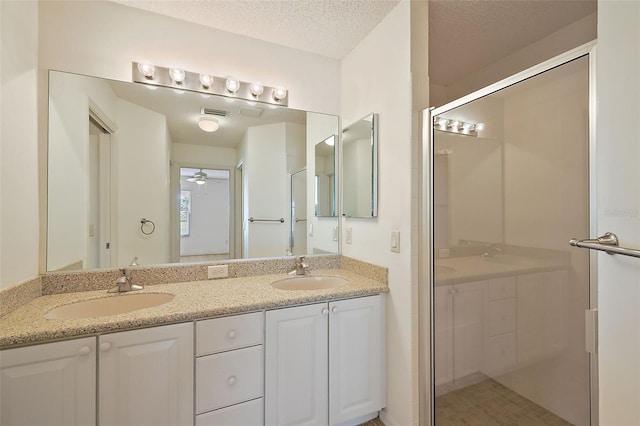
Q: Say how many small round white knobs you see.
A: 6